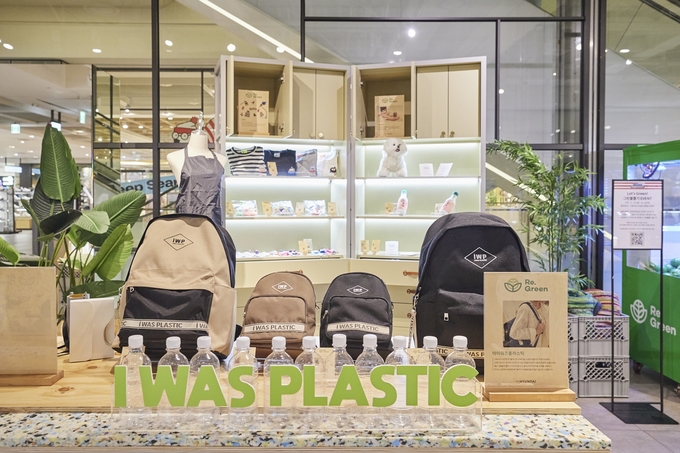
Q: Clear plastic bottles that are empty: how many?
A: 11